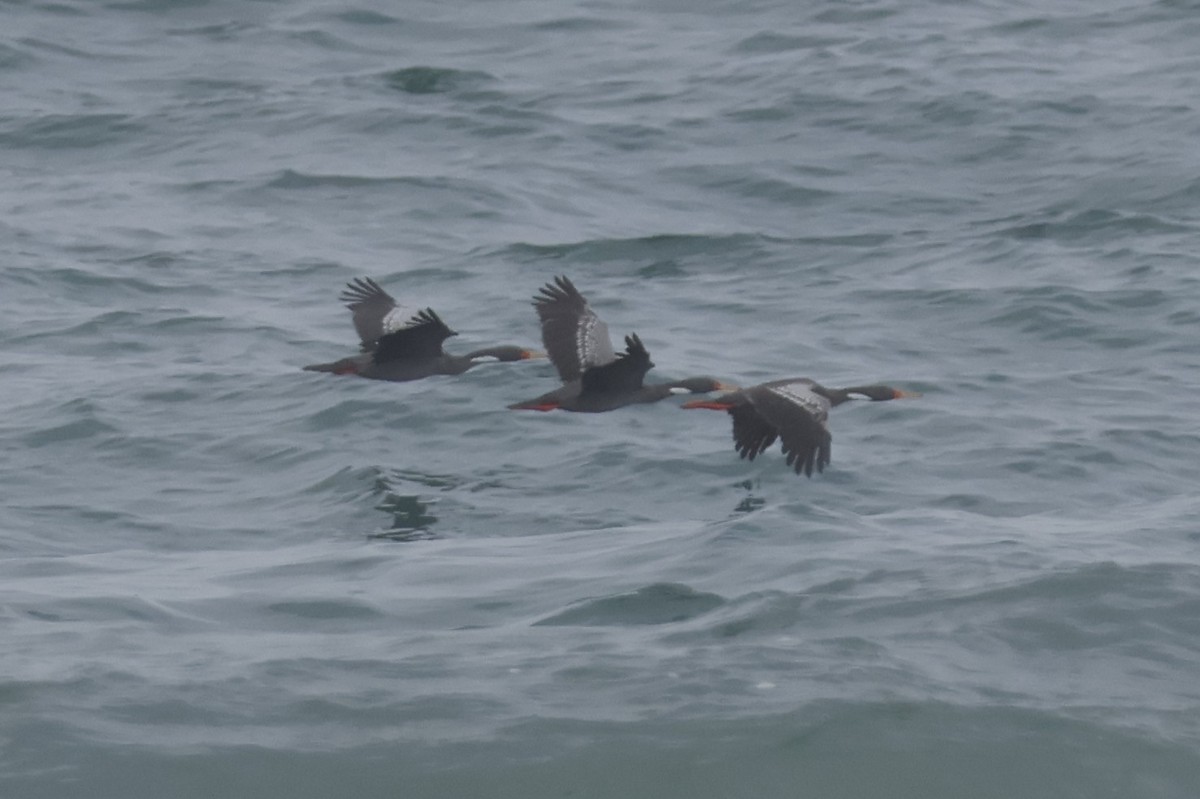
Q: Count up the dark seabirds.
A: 3